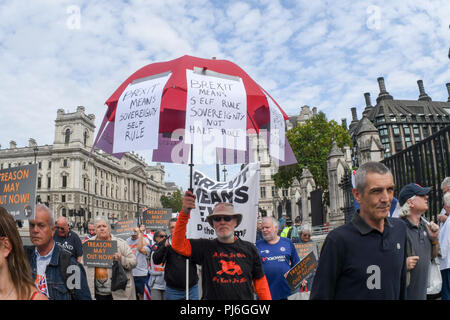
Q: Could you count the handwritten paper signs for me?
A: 3